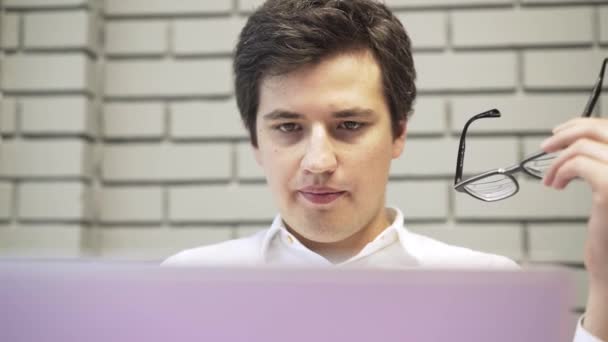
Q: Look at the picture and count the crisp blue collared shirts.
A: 0